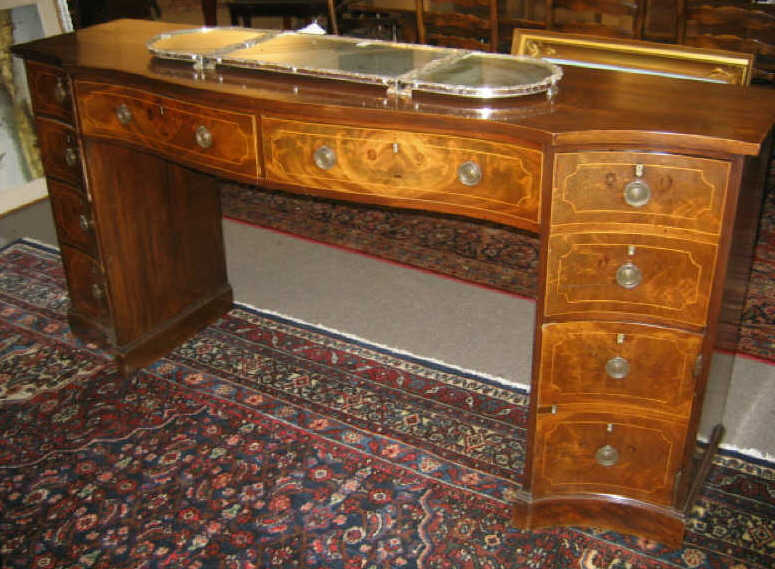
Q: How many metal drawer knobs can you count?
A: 12